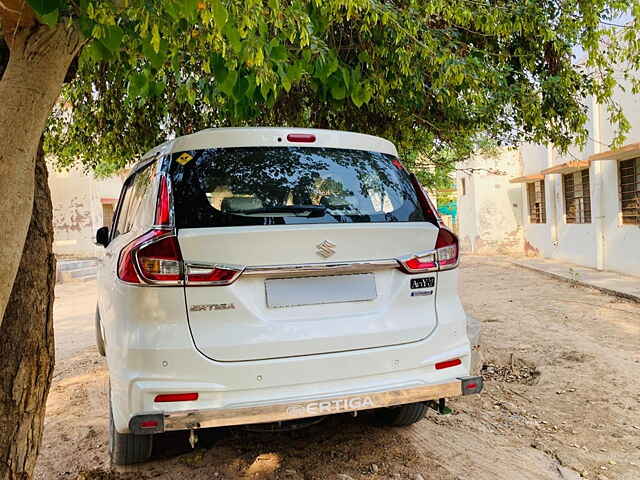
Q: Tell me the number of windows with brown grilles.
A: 3